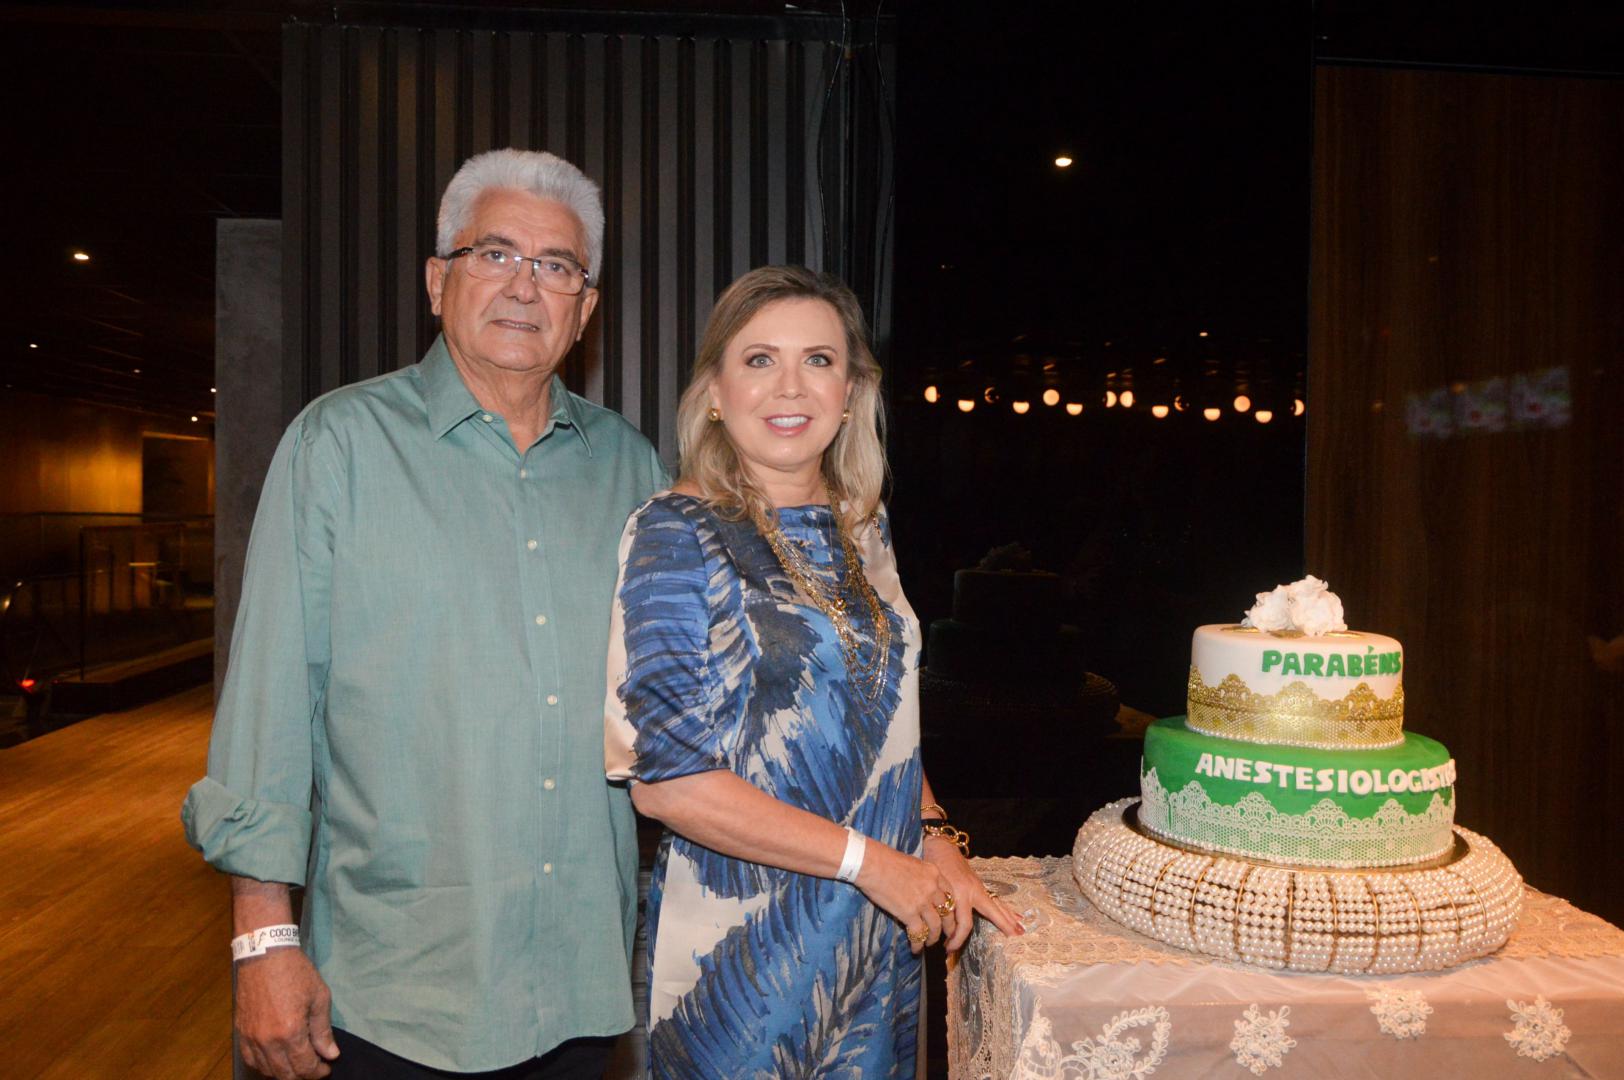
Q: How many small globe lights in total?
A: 14